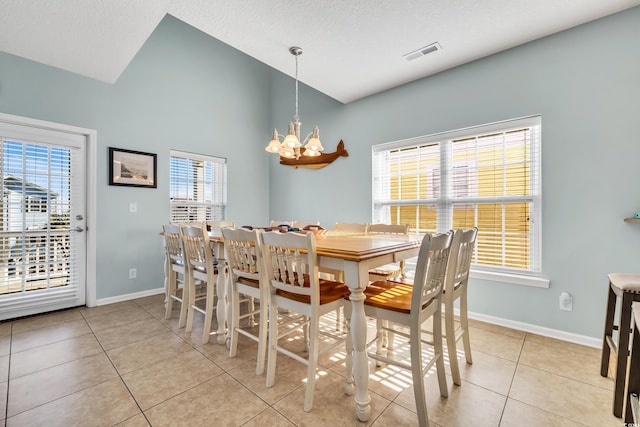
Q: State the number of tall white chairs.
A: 12